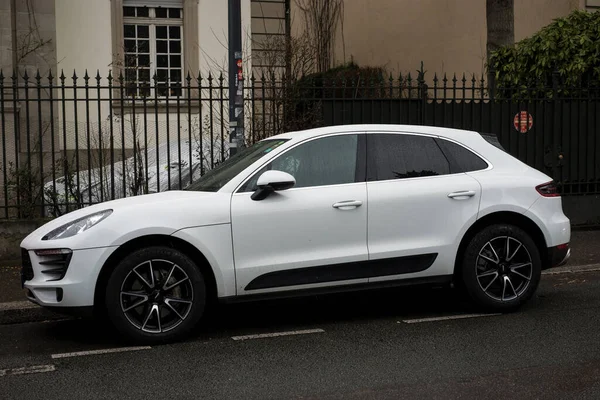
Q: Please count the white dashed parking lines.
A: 4